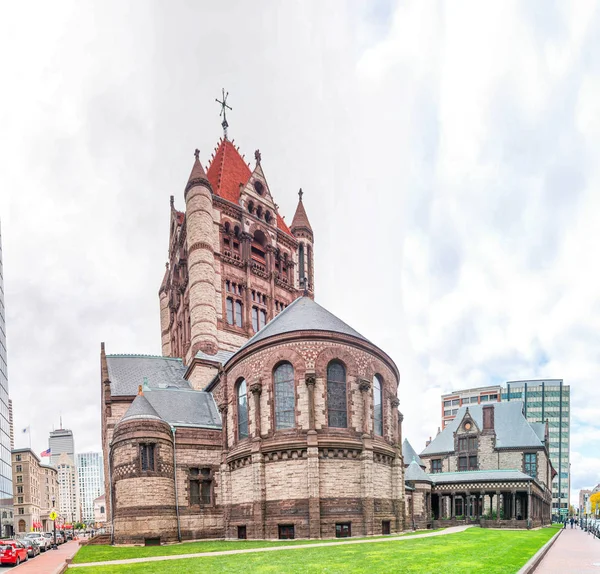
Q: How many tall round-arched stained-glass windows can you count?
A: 4